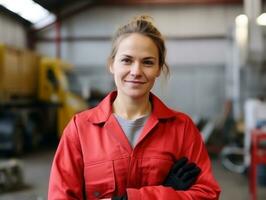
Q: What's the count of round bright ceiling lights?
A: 2